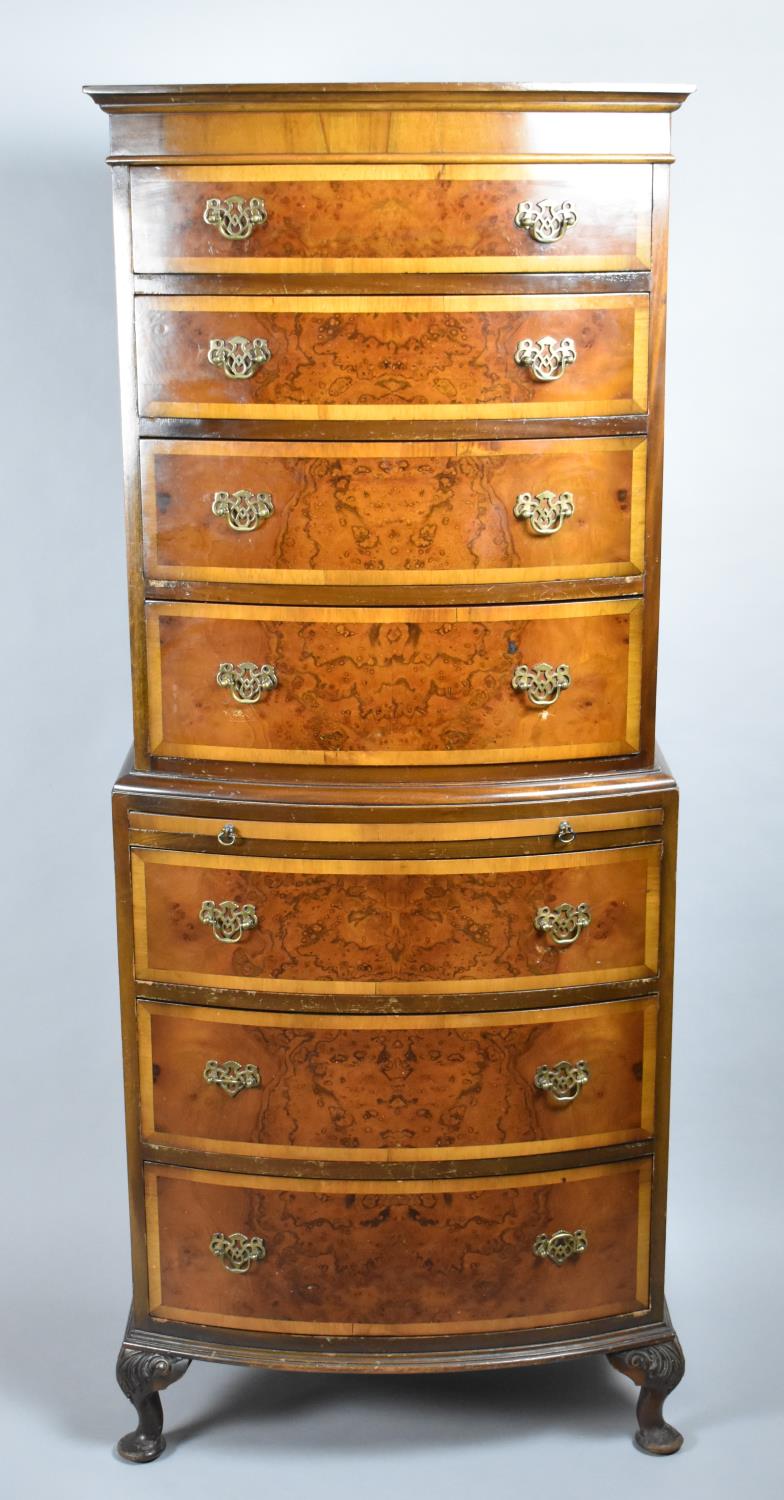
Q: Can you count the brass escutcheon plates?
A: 14